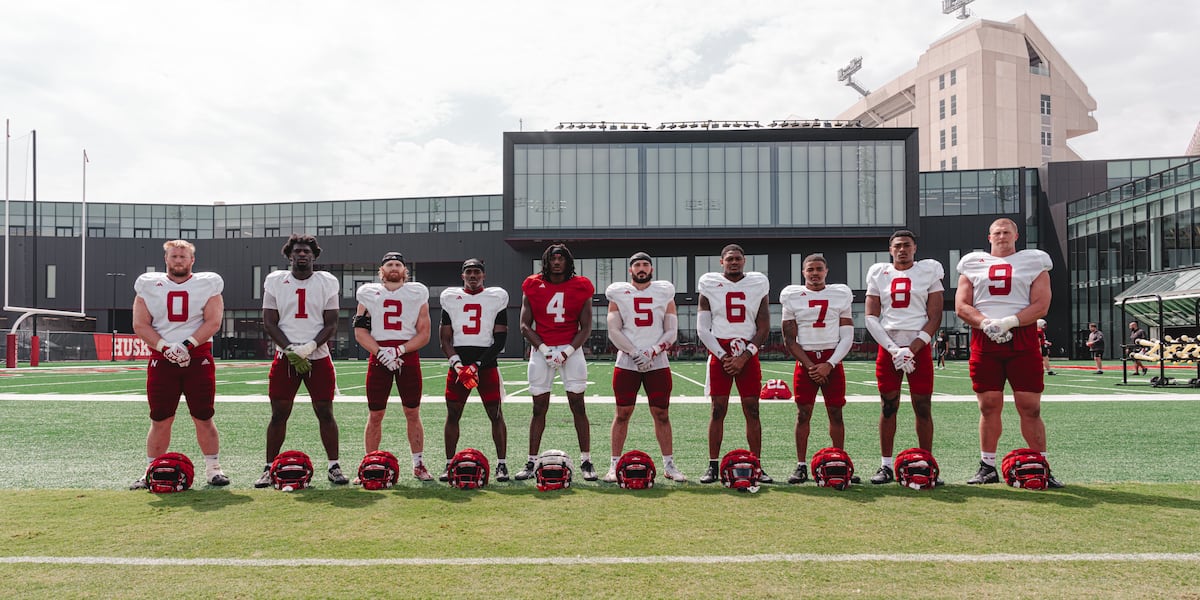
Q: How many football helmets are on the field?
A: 10